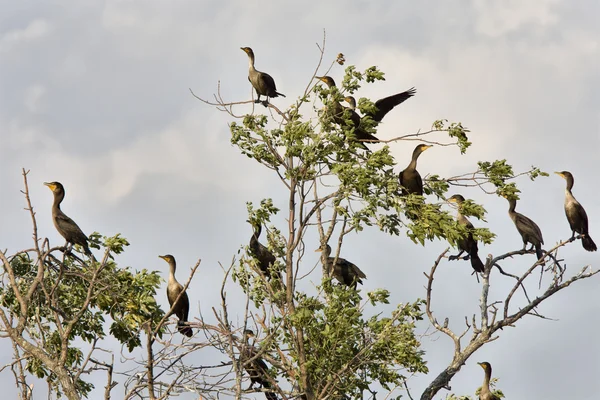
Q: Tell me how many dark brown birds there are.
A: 13